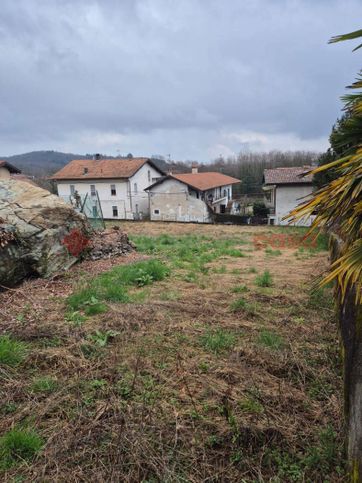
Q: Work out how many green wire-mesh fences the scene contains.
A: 1